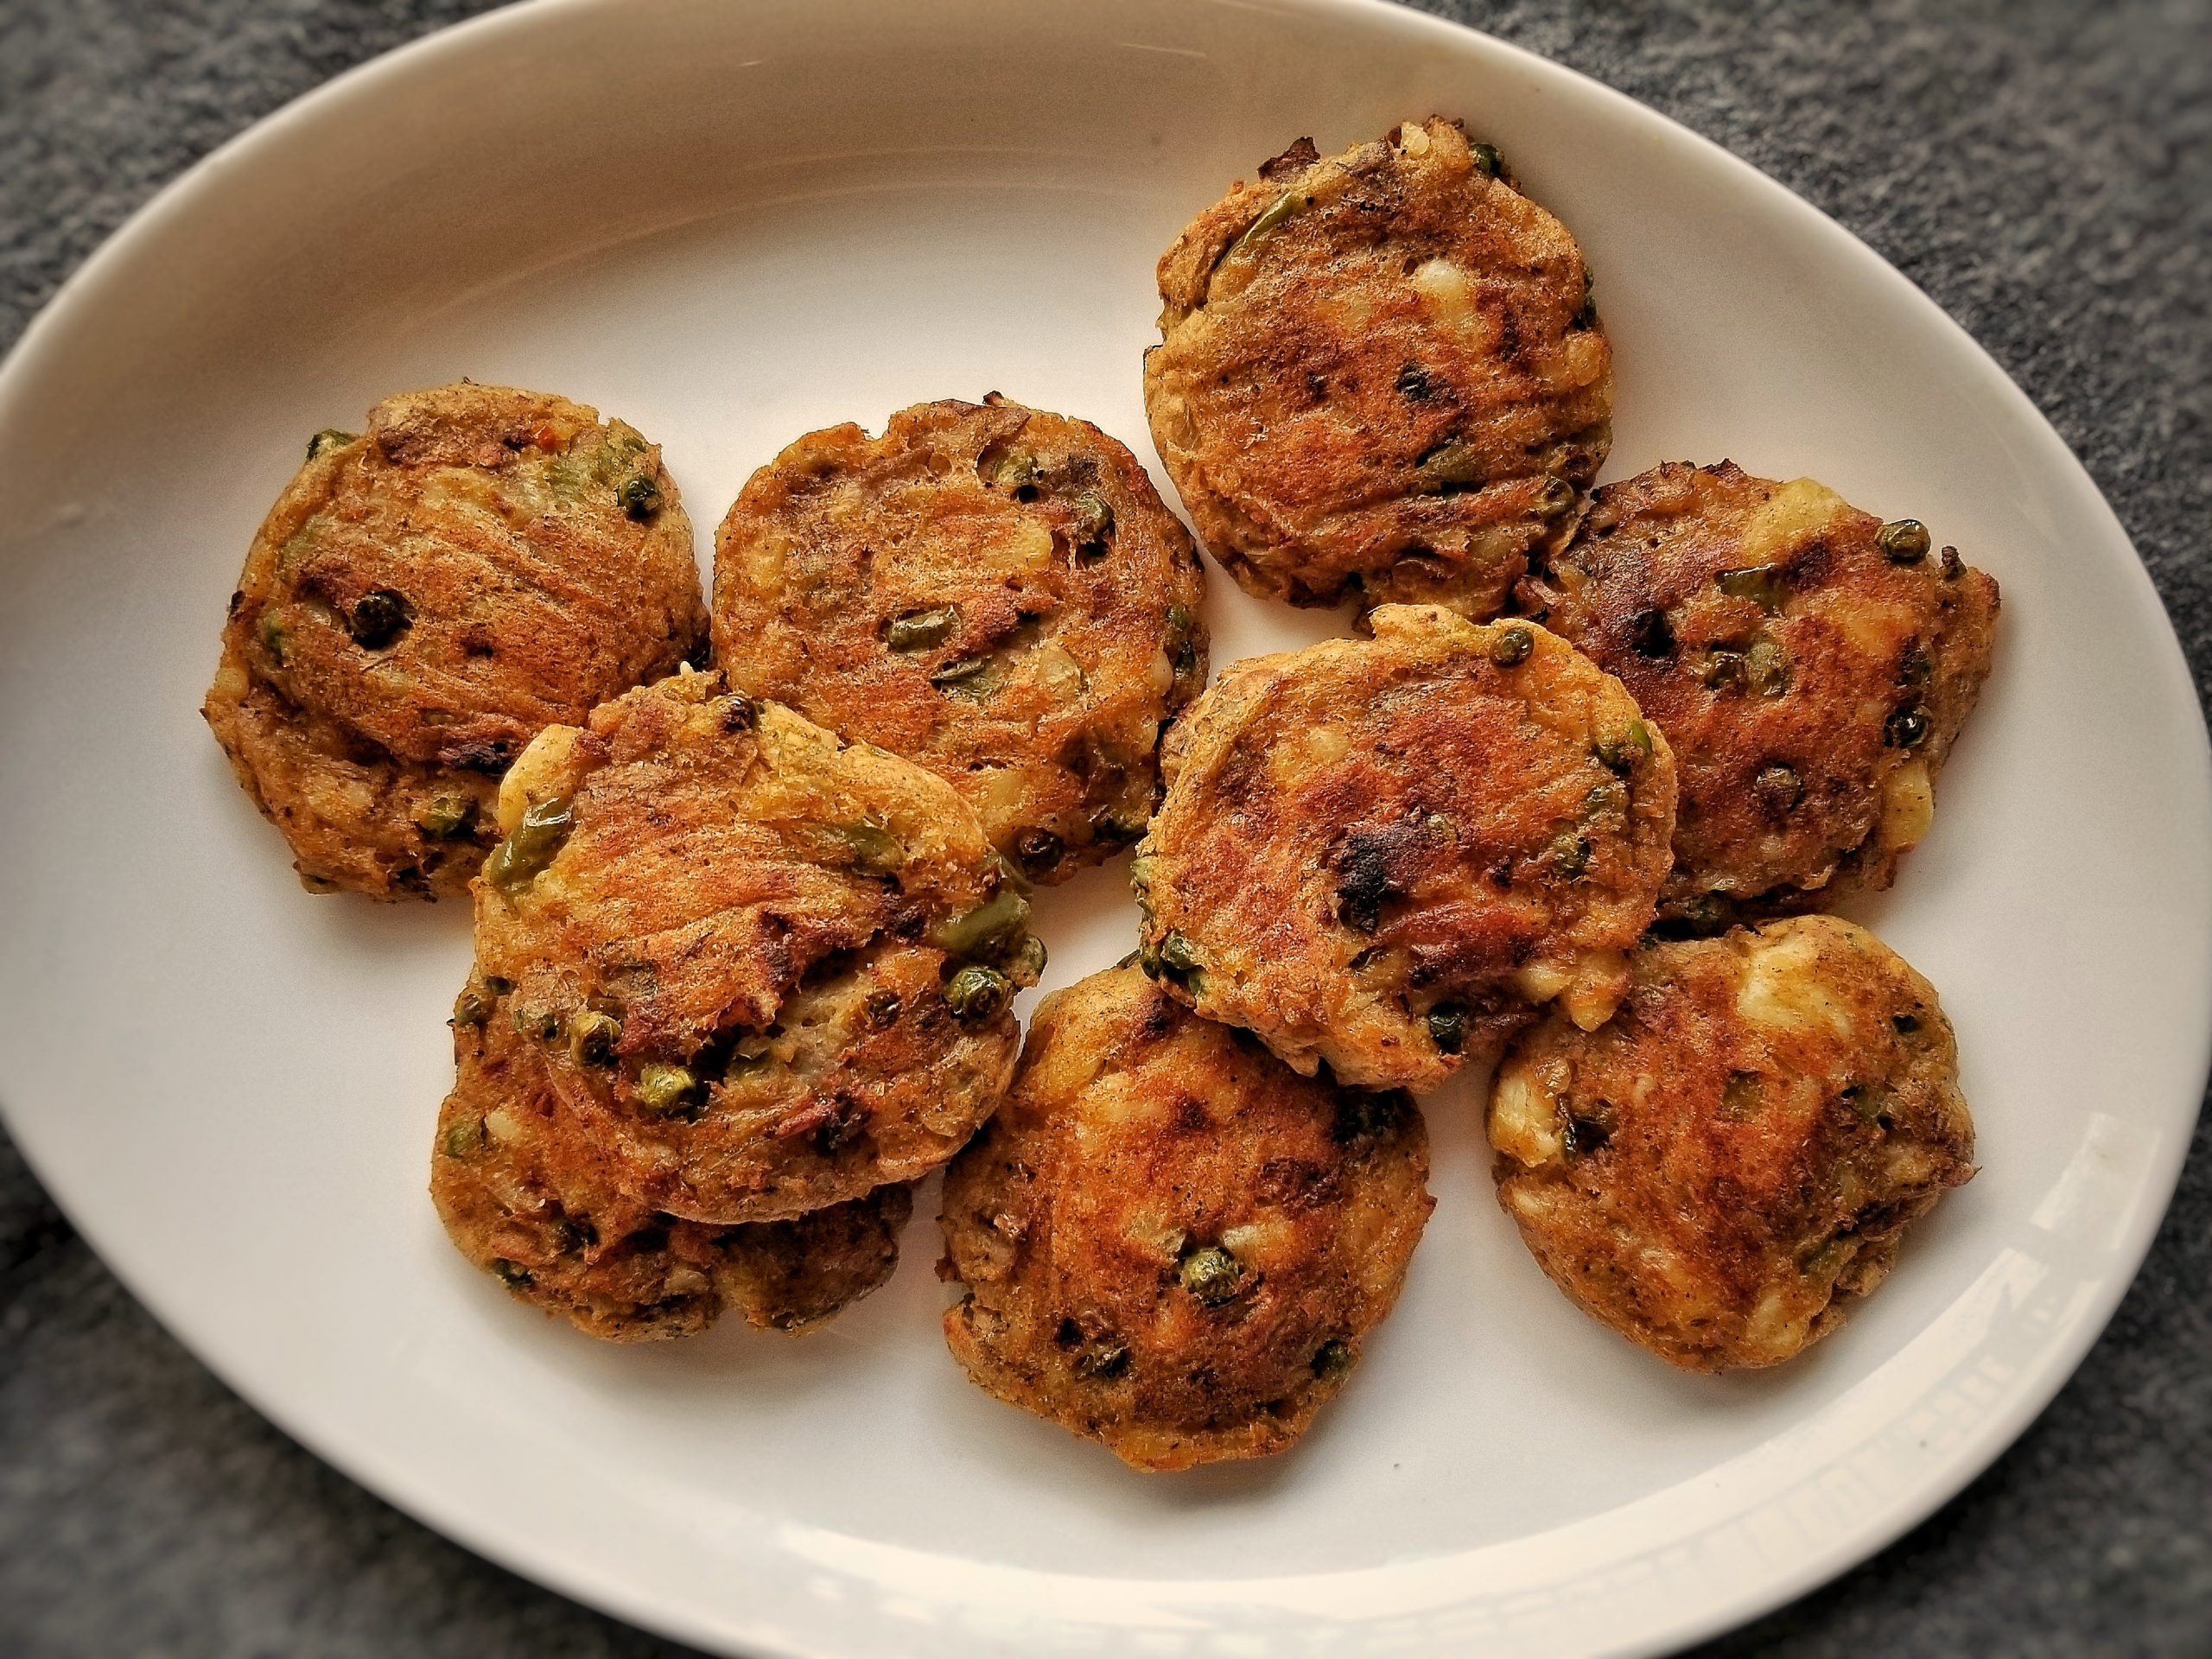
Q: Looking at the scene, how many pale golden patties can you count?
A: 9